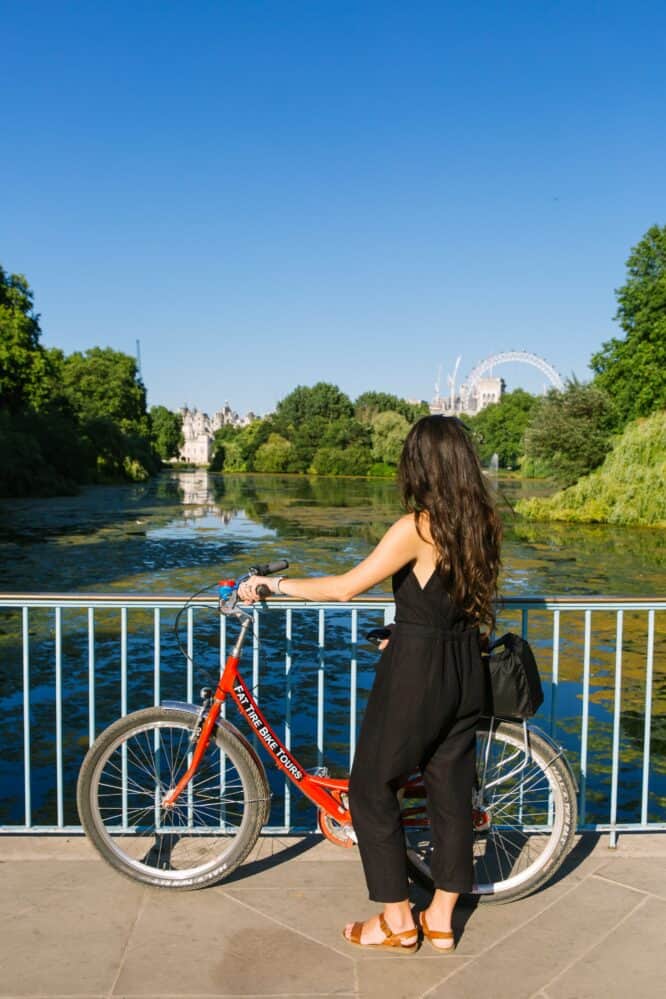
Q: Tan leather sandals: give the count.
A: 2